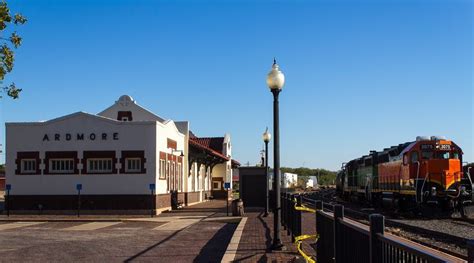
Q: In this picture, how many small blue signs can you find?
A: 4